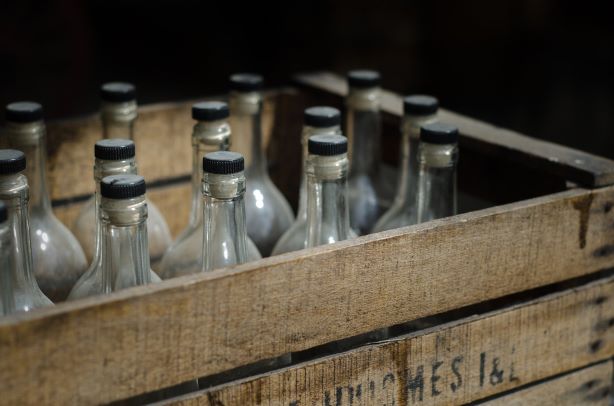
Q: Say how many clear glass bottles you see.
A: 14